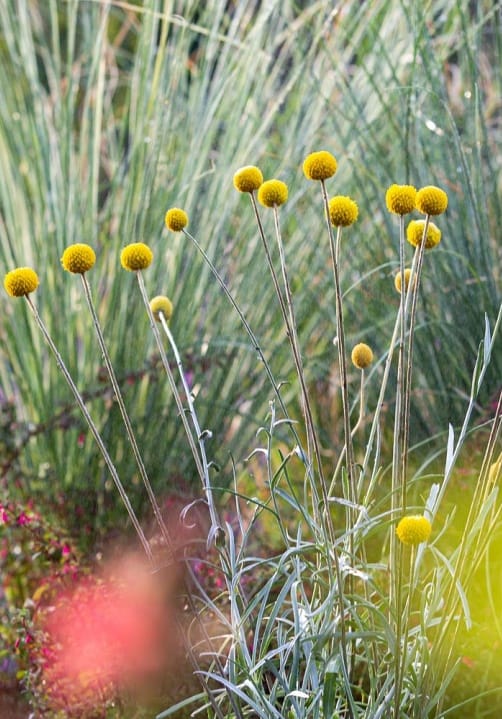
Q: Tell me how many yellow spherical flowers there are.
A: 15